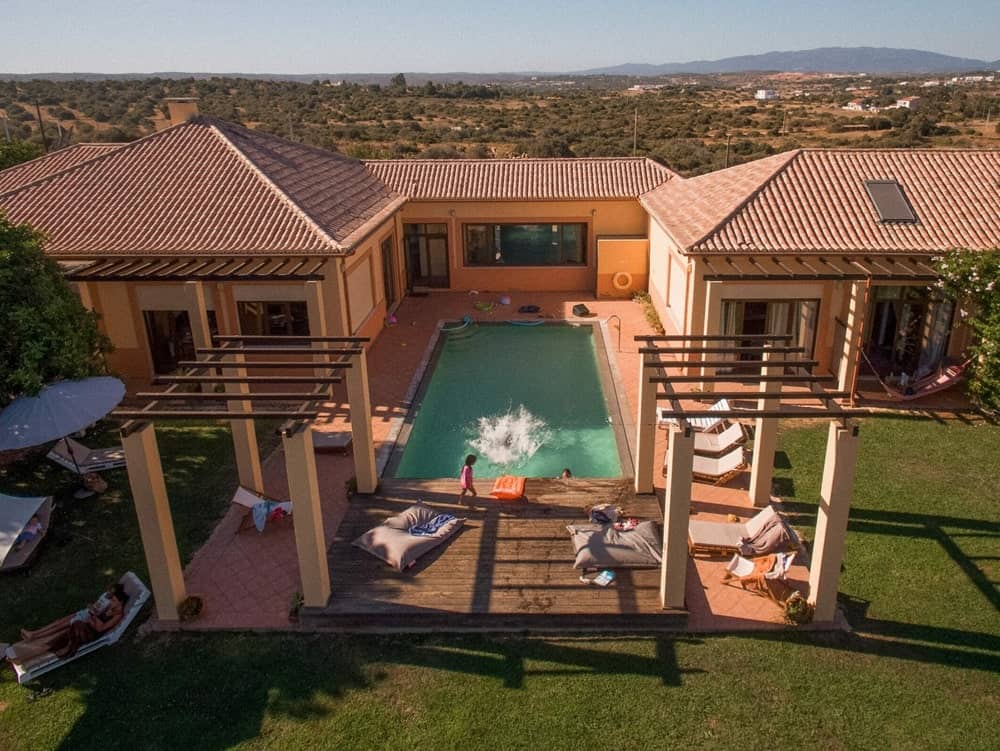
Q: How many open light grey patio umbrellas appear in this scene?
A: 1